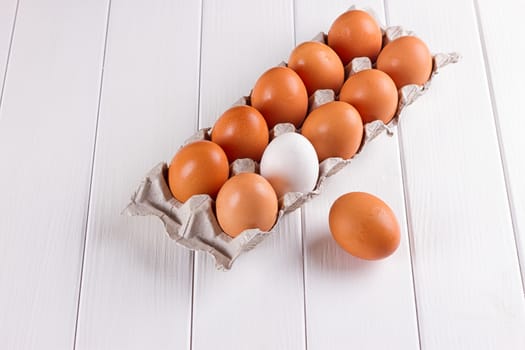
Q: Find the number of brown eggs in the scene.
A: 10